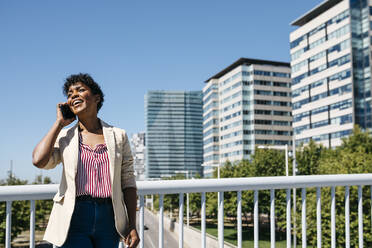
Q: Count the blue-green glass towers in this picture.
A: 1